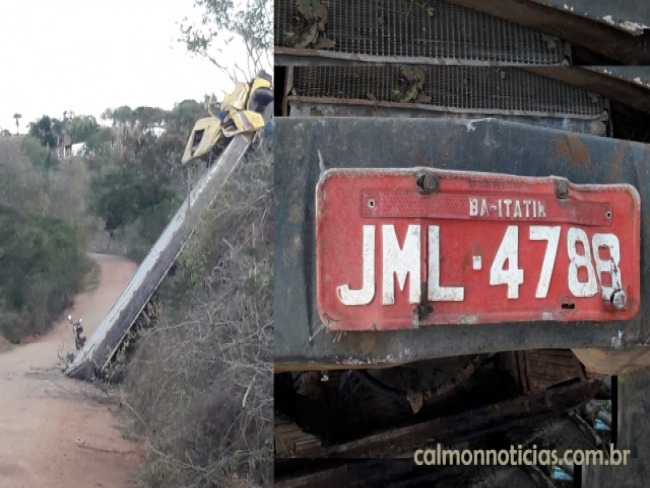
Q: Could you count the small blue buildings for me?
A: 0